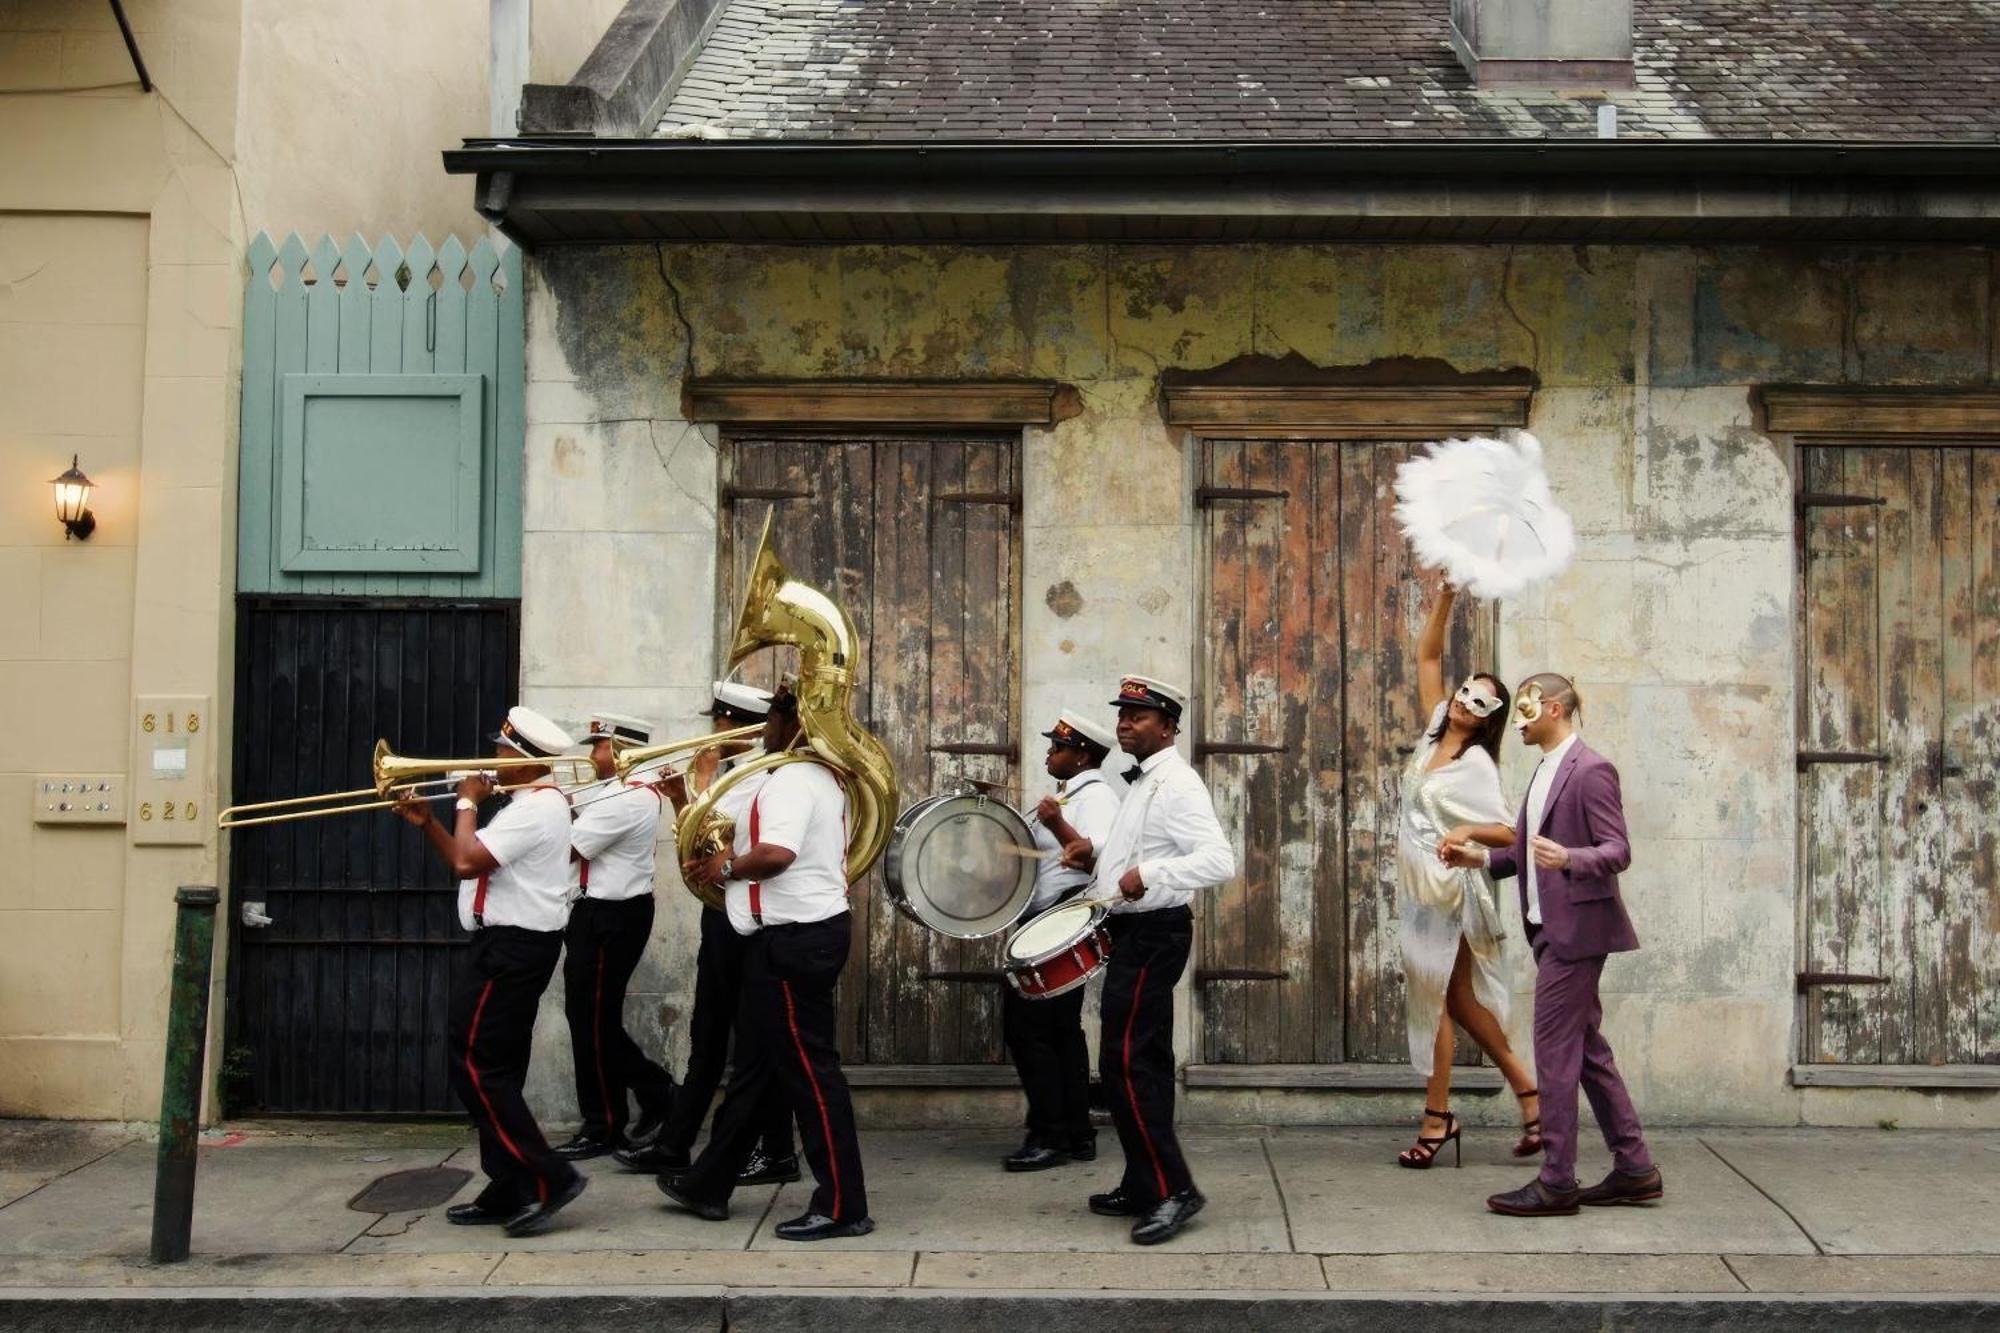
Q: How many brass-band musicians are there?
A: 6